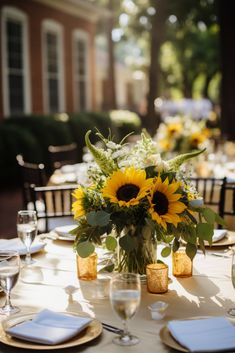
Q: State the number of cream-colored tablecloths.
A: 2